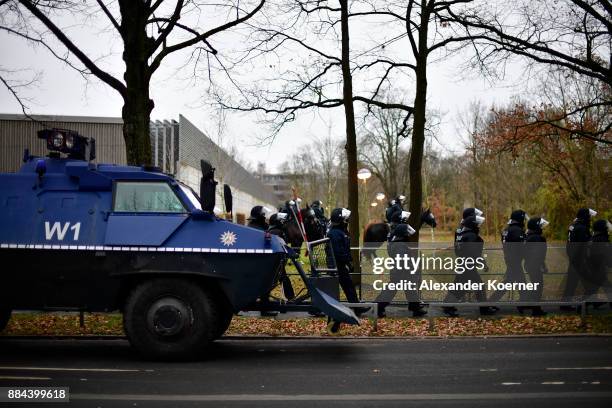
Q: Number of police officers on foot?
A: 11